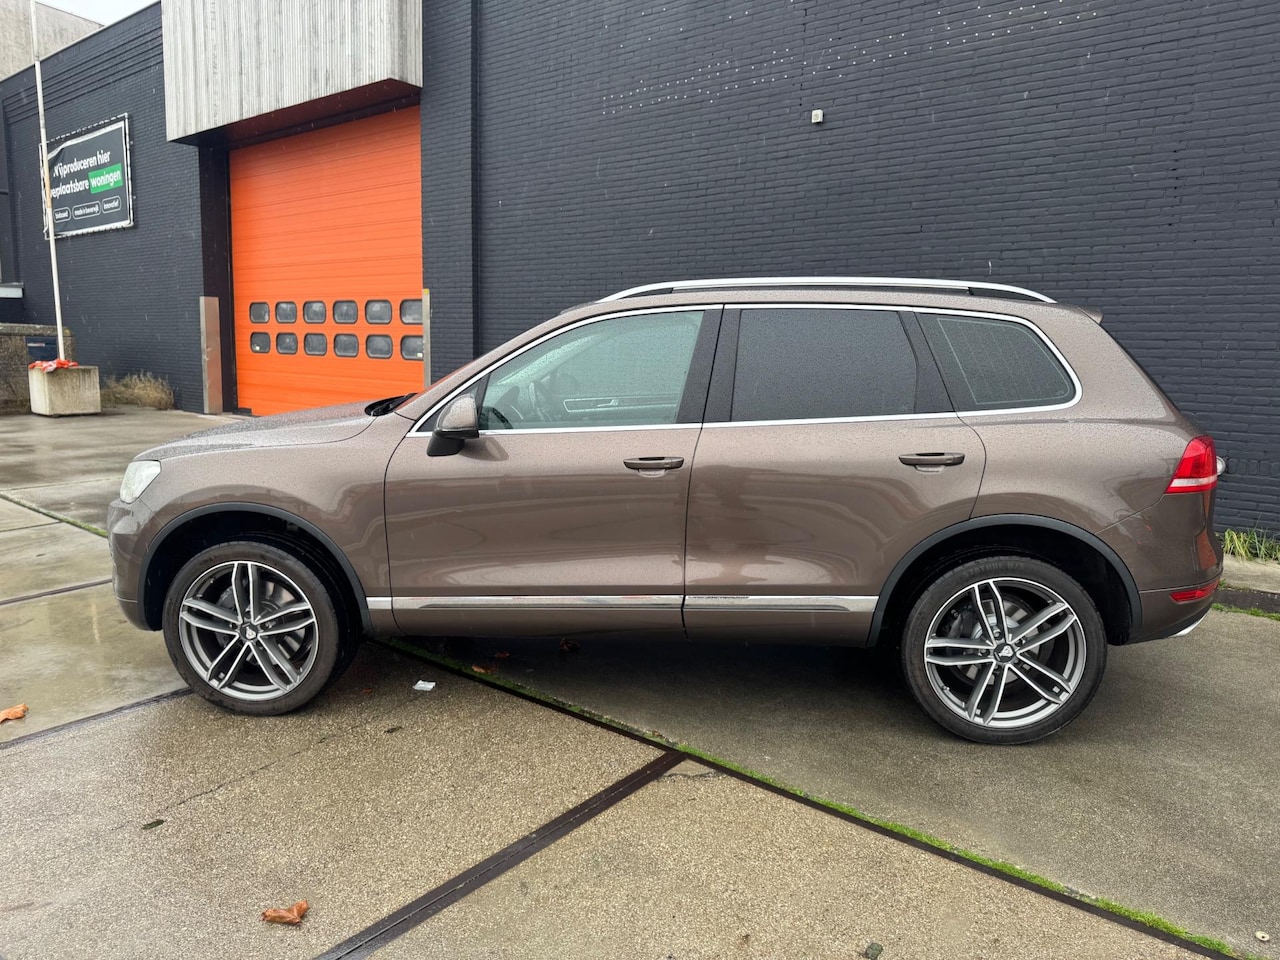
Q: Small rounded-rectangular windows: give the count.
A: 12